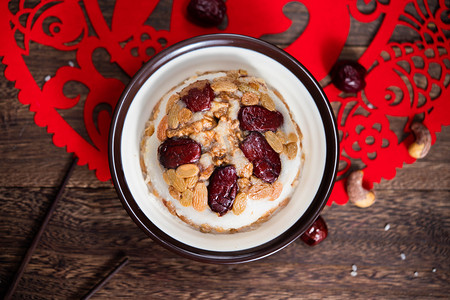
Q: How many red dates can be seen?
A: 8